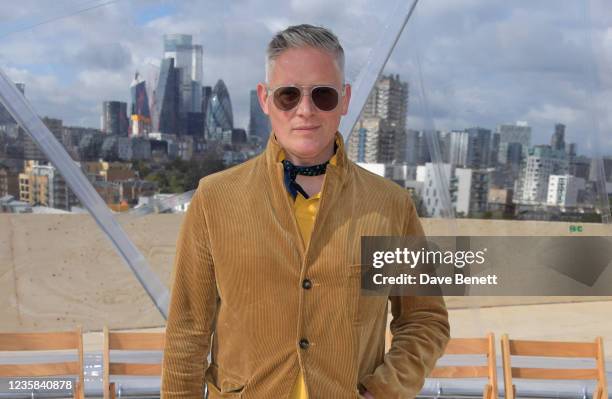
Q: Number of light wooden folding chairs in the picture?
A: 4